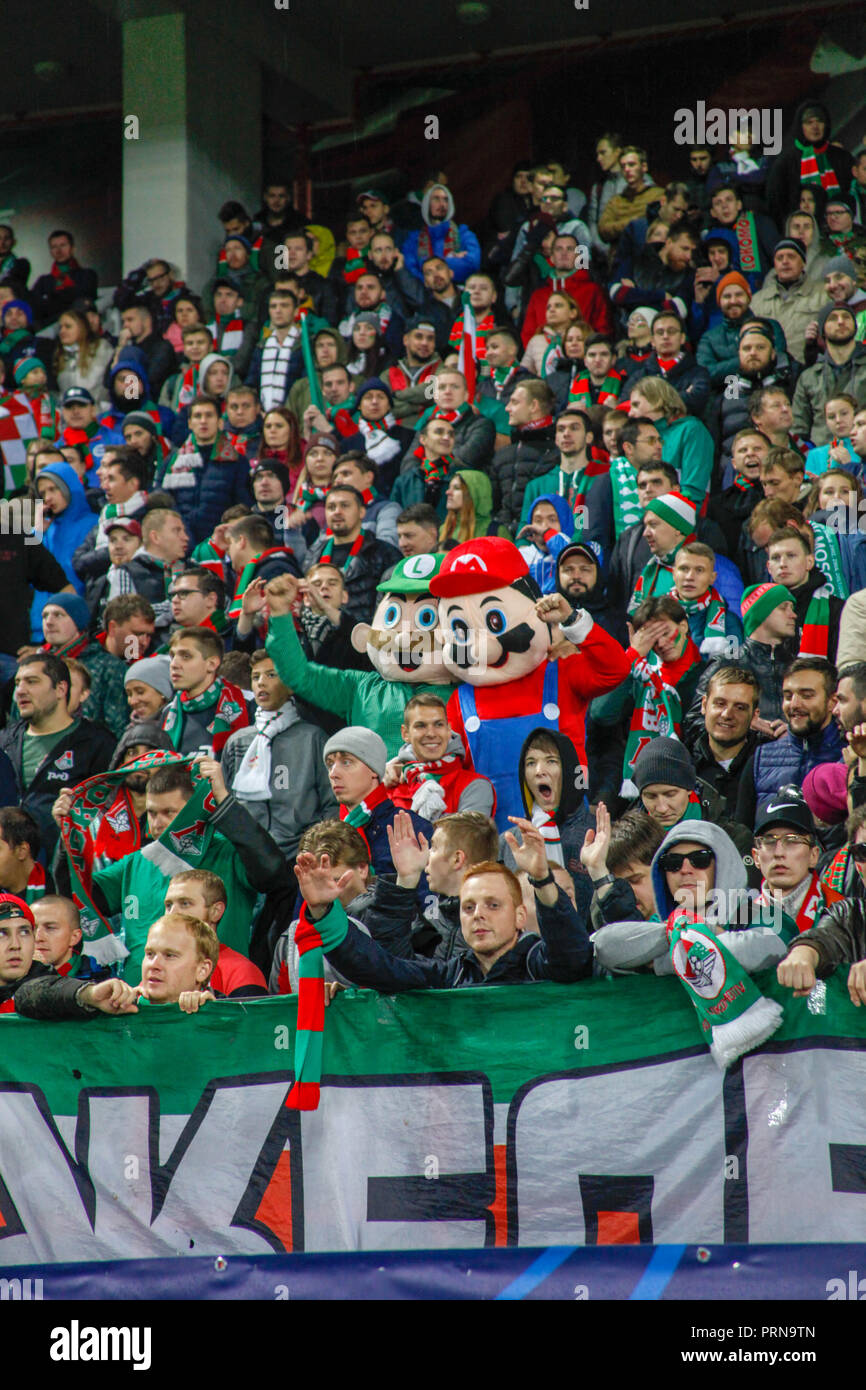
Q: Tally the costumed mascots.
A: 2